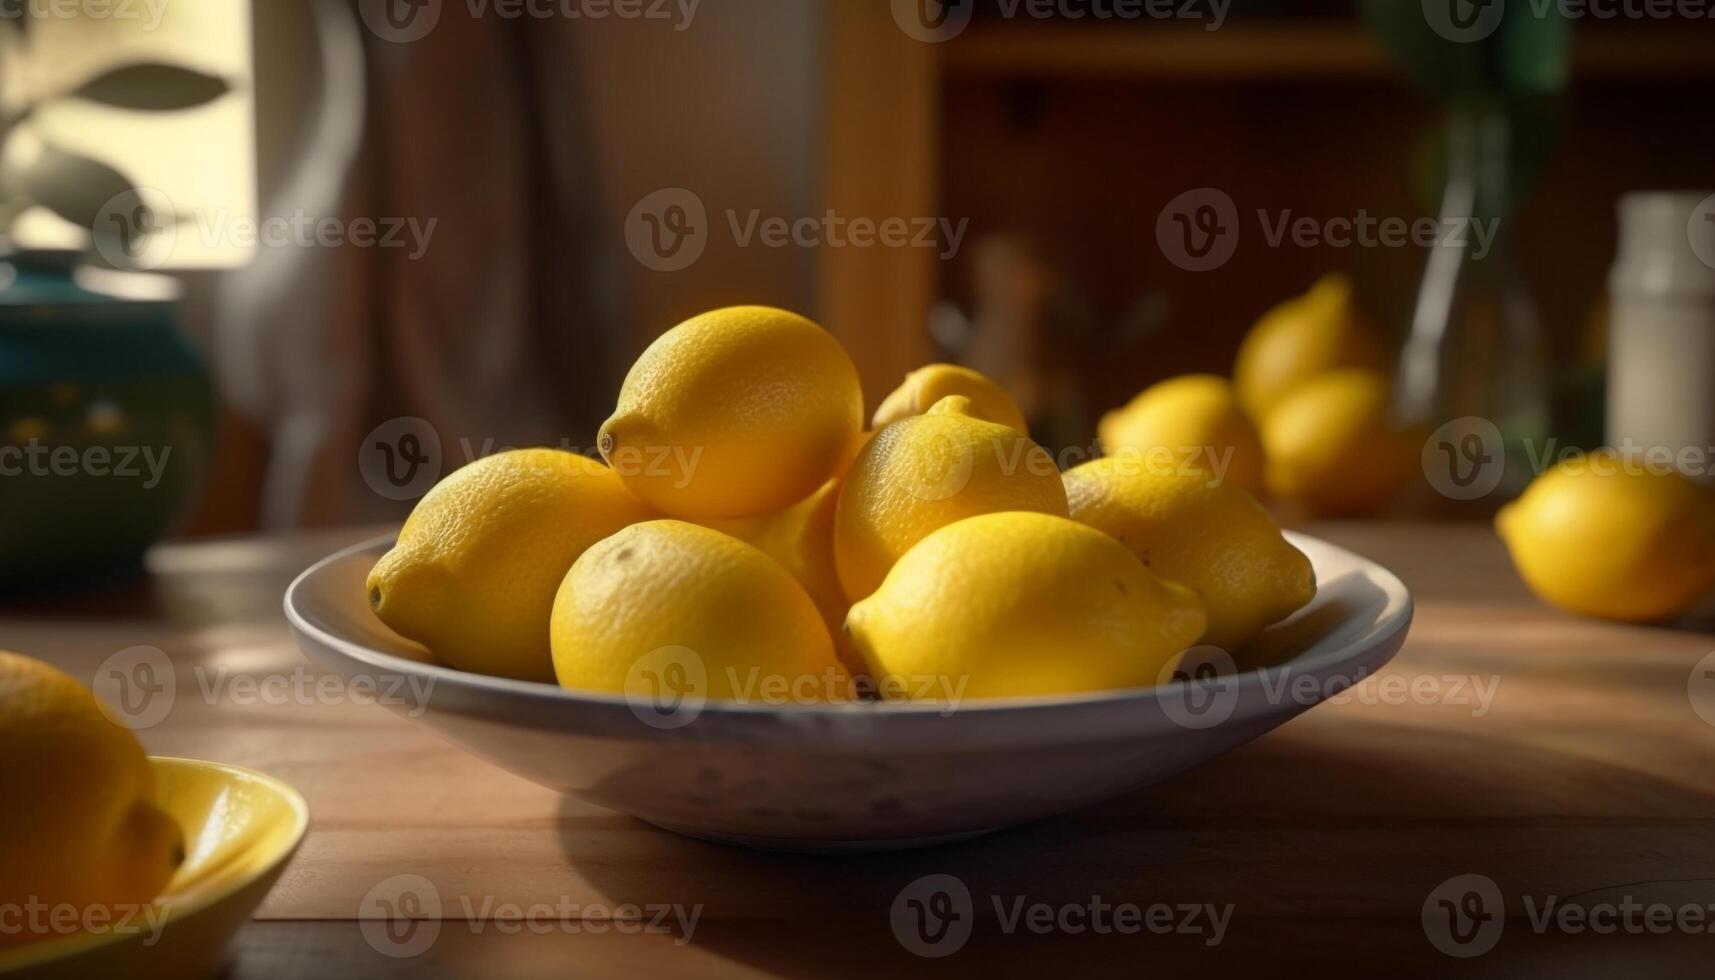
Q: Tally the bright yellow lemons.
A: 13